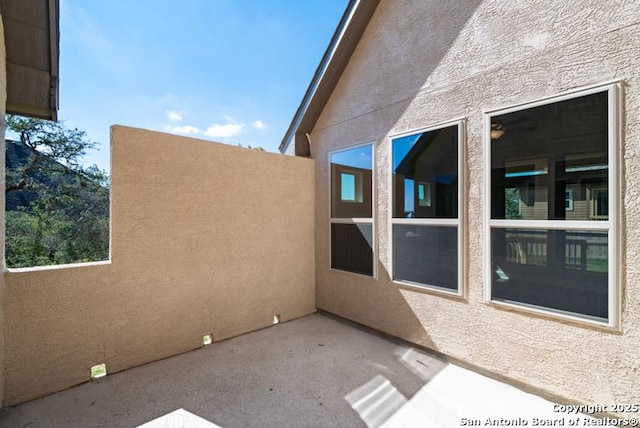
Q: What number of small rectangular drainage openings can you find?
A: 3